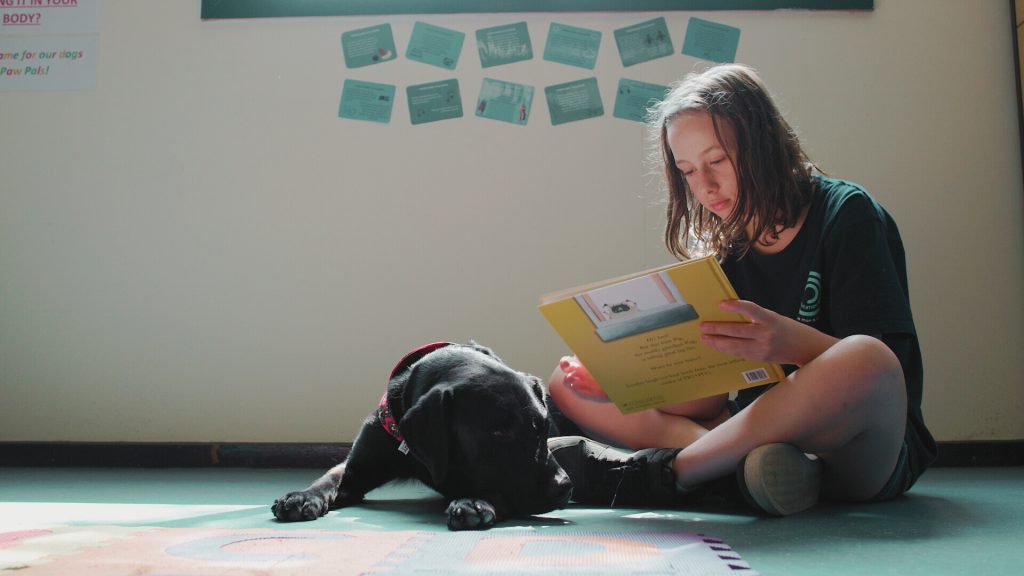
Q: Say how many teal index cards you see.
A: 11